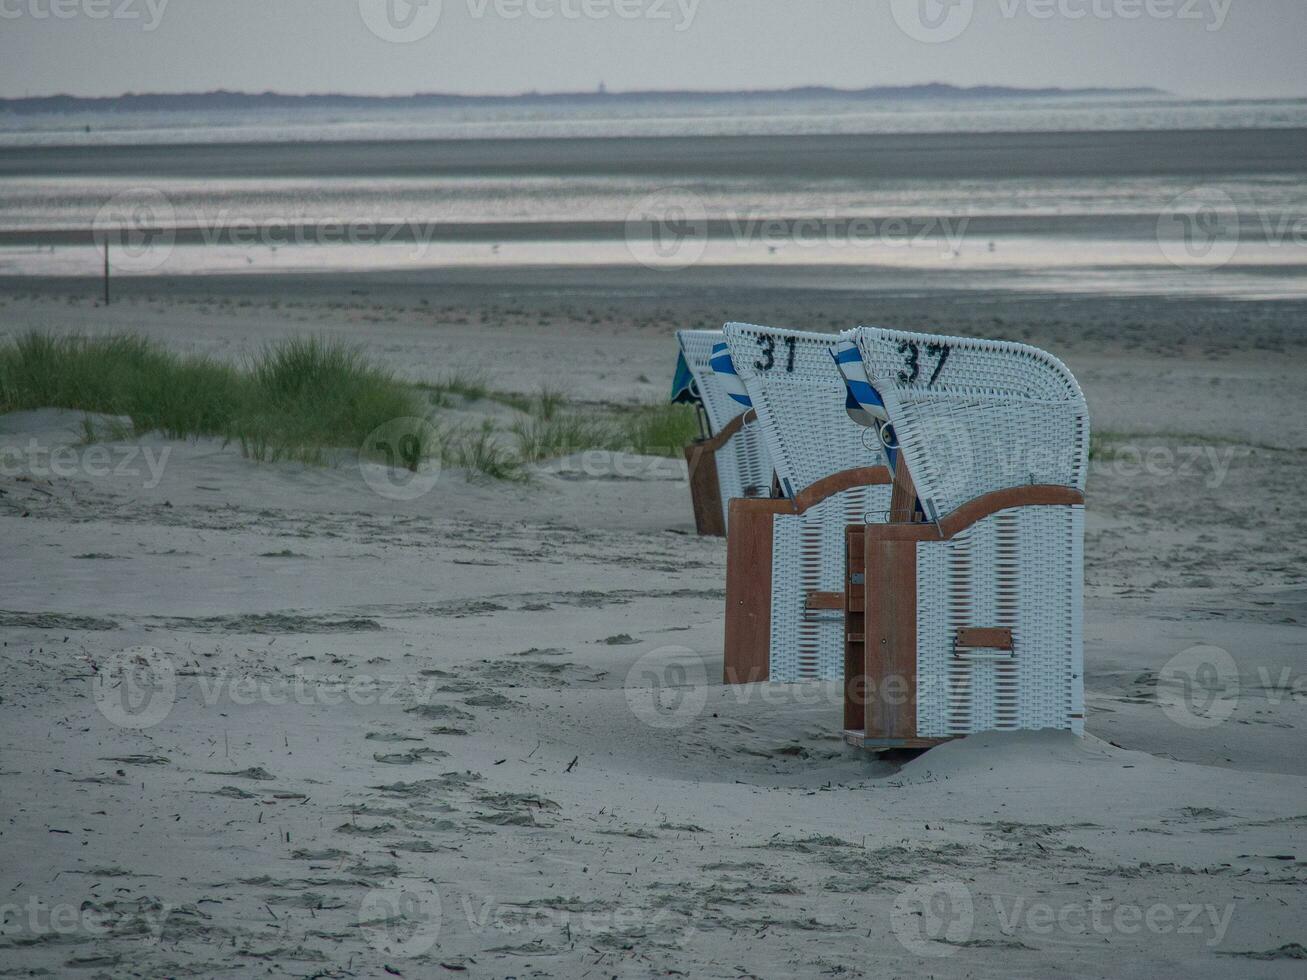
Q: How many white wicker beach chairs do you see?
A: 3